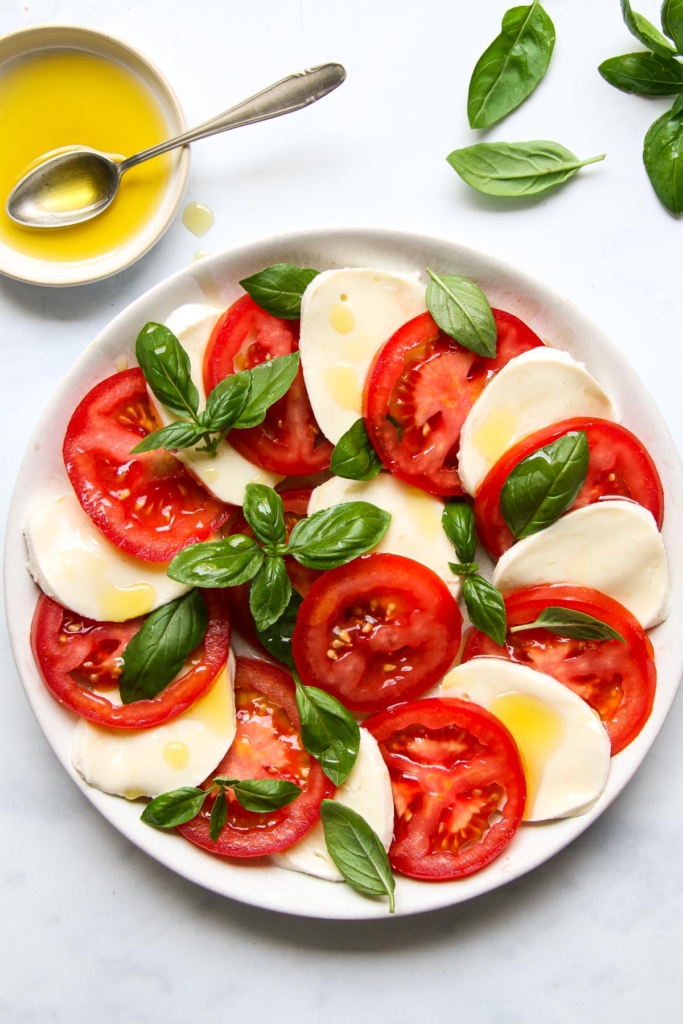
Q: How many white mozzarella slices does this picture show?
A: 9